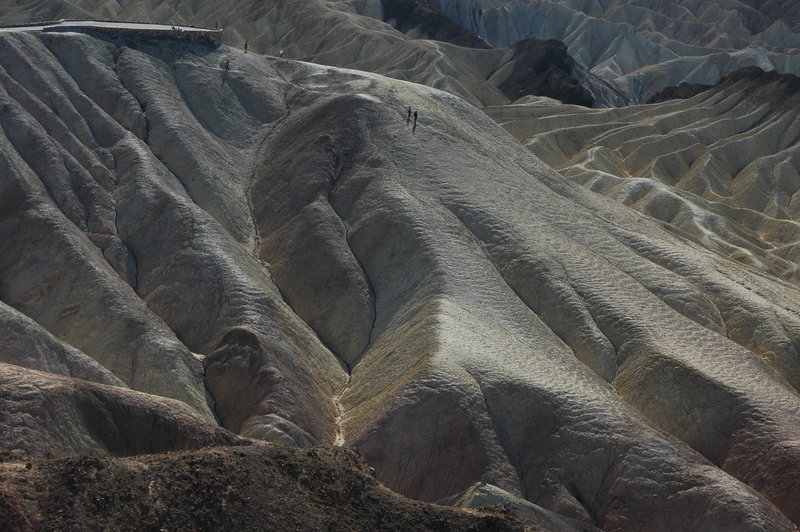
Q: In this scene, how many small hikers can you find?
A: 5